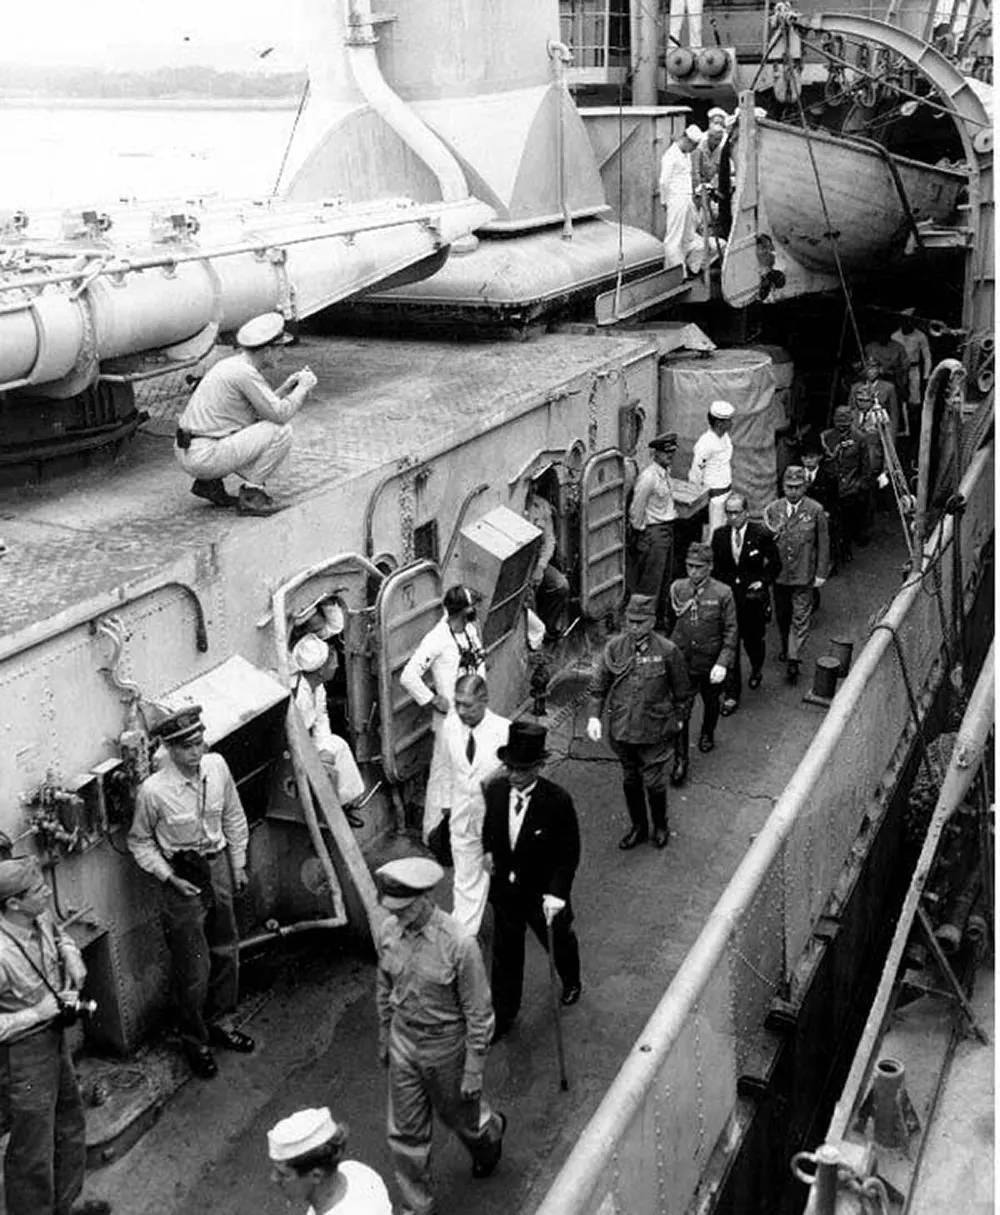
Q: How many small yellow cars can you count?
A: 0